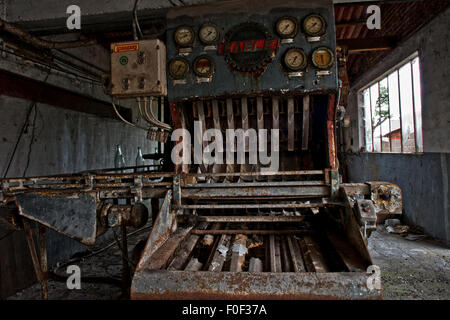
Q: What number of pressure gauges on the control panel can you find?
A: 8